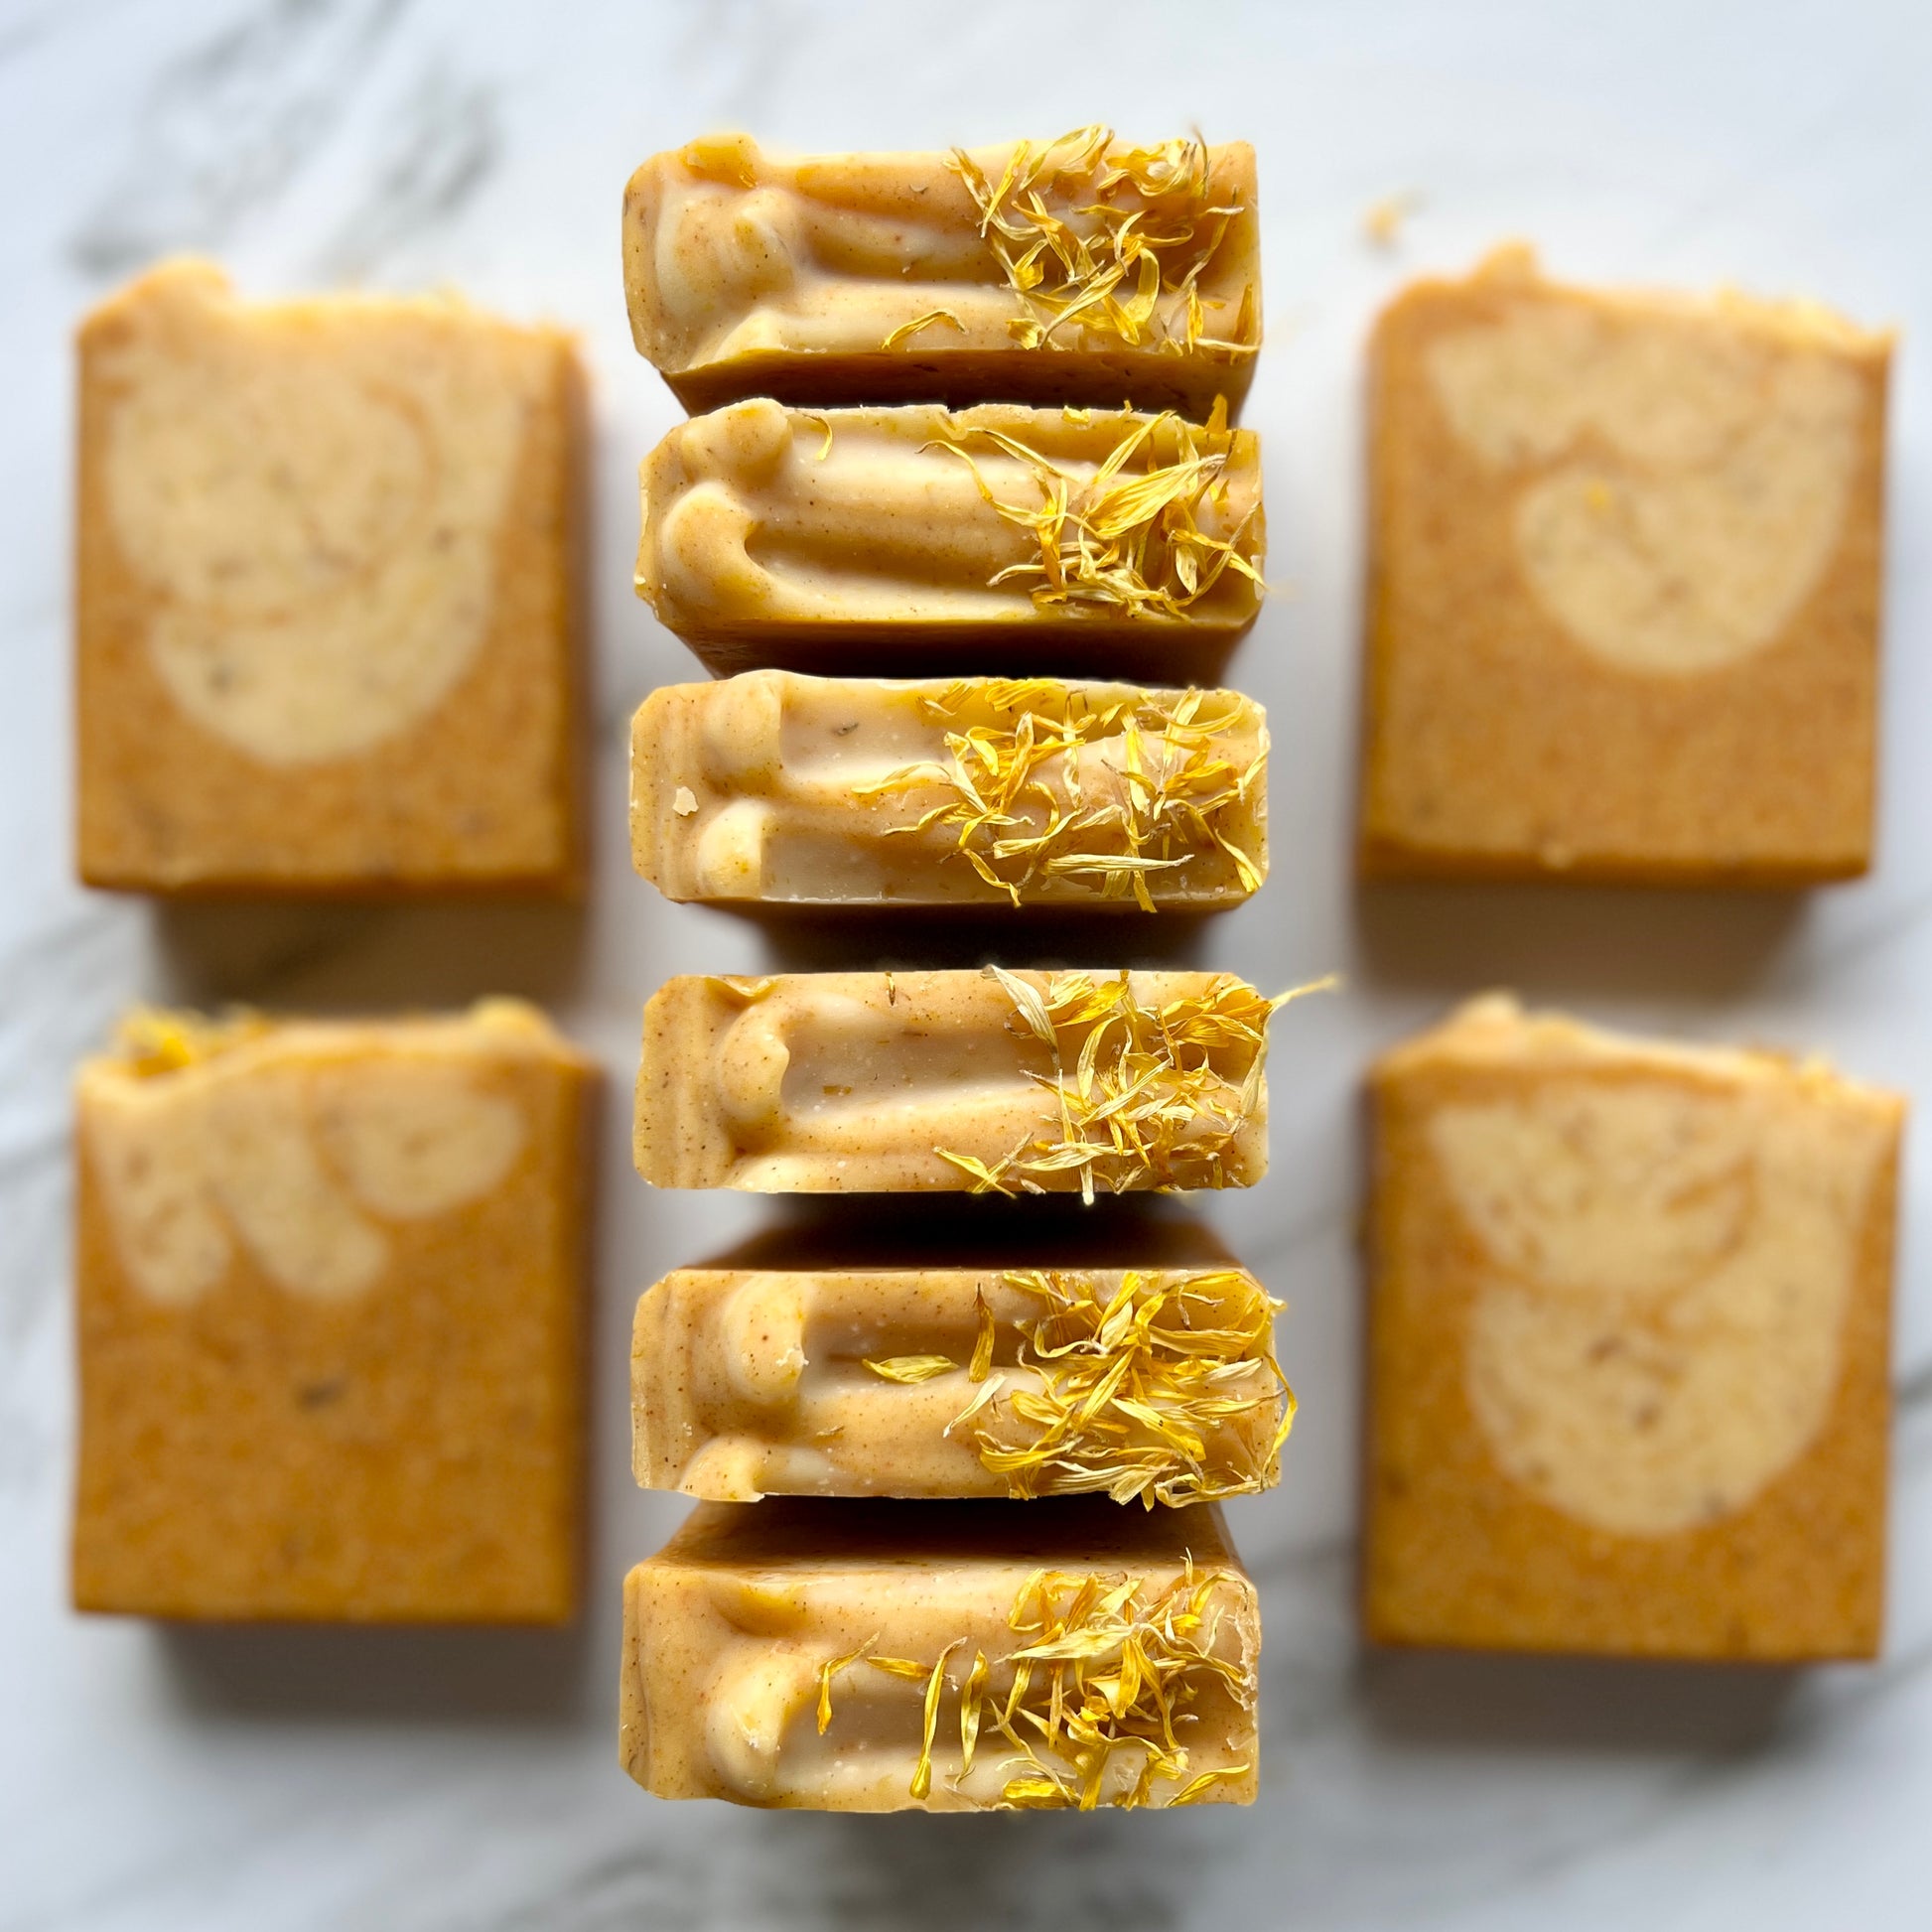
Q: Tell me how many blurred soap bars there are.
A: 4